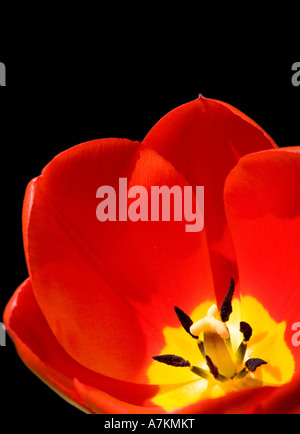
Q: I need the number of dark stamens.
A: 6